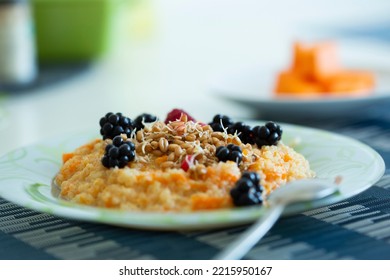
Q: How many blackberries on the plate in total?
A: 8